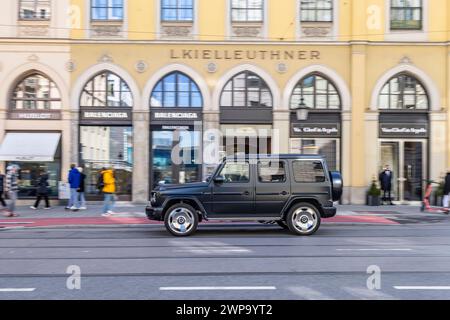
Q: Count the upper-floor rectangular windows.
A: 6